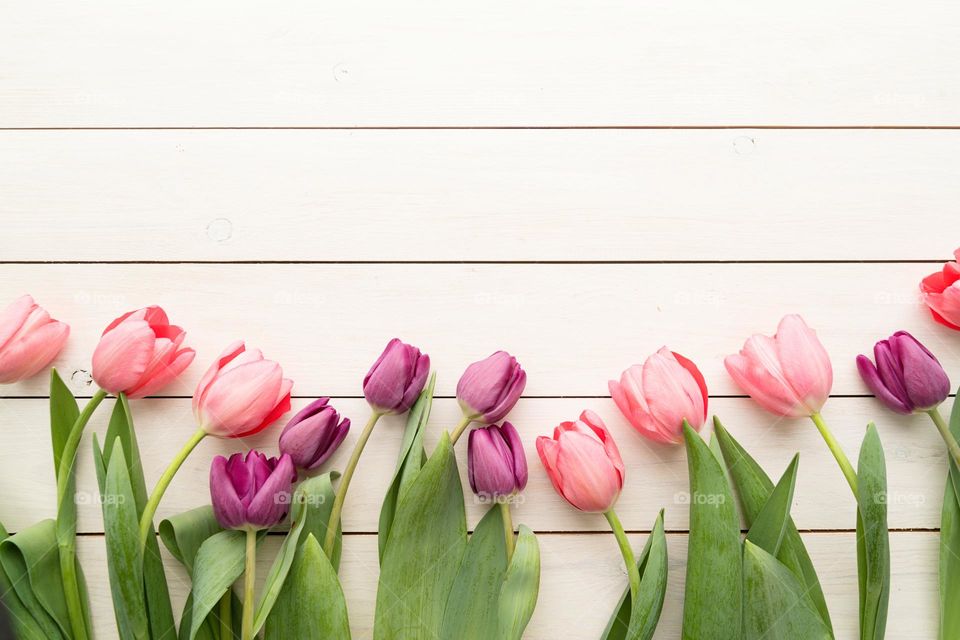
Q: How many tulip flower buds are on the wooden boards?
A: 13